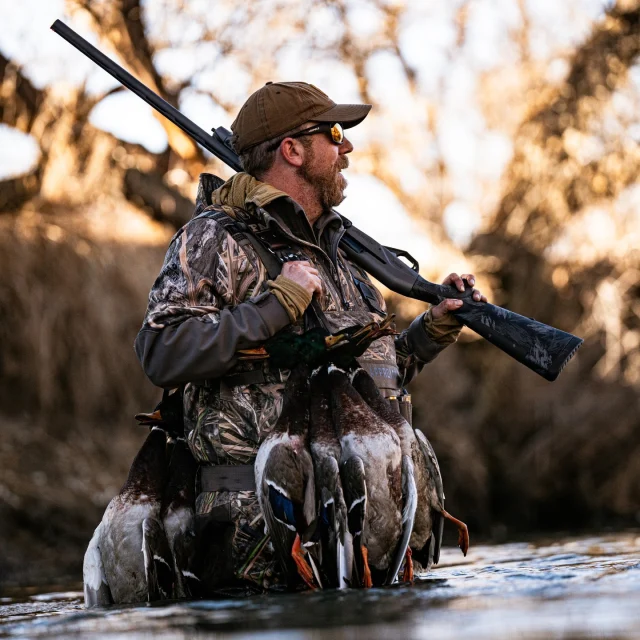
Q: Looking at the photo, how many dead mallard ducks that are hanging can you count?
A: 6